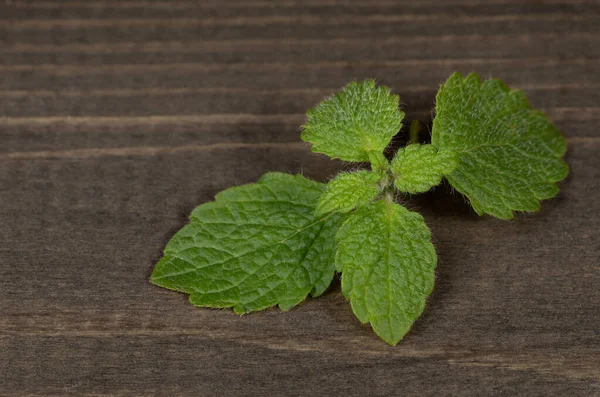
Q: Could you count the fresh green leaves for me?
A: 6